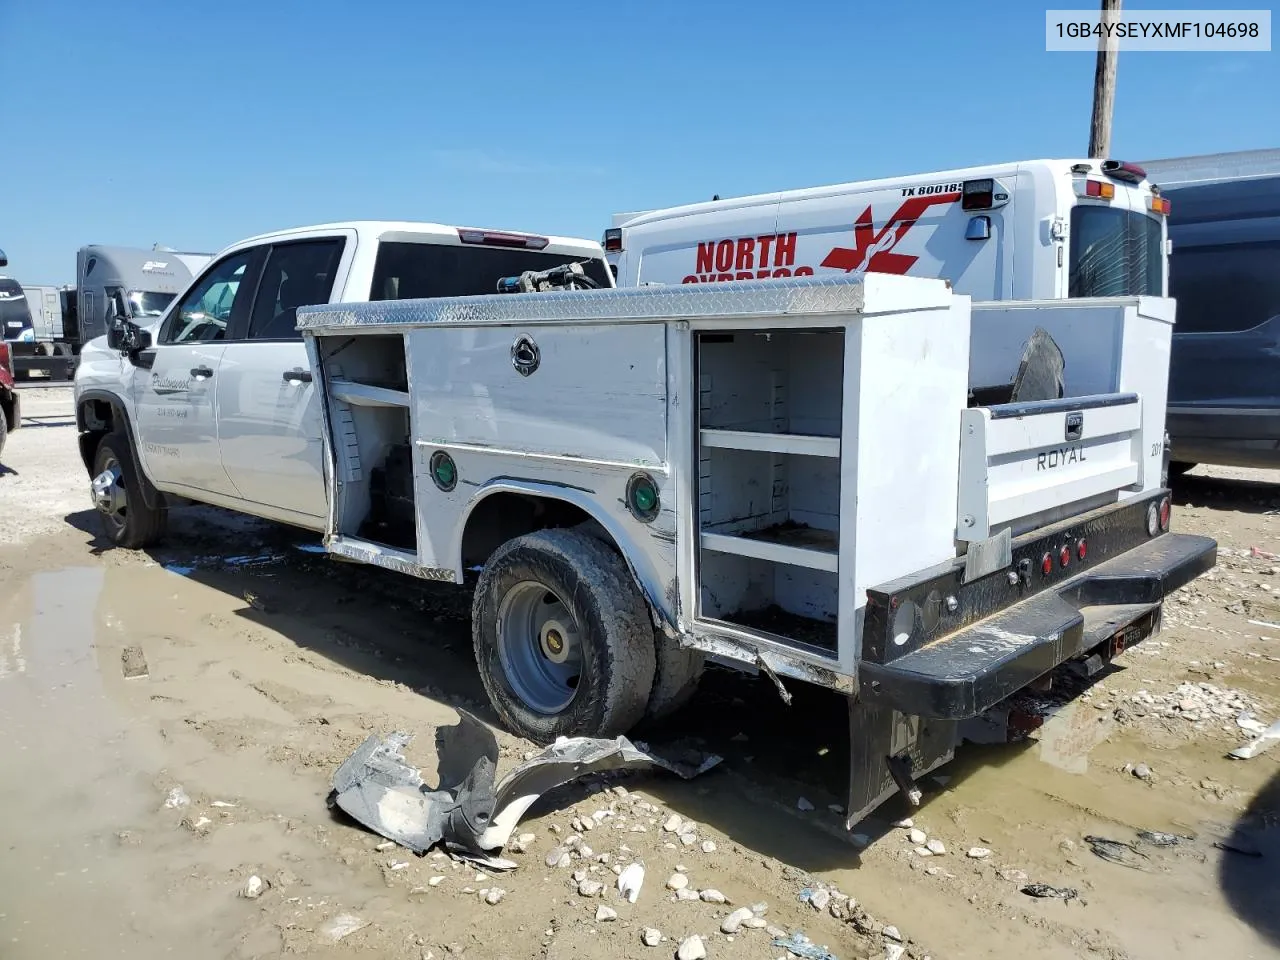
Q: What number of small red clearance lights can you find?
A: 3